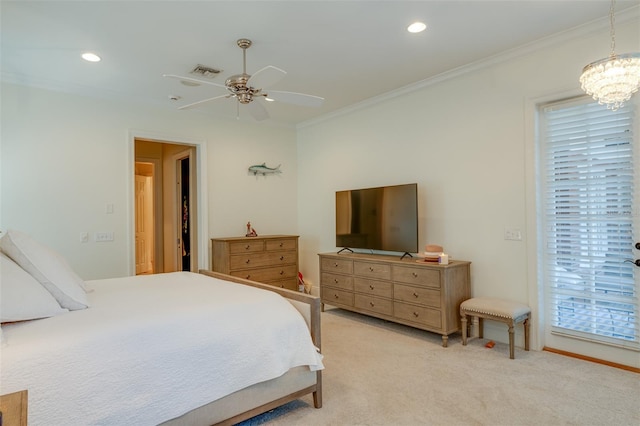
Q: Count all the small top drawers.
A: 2